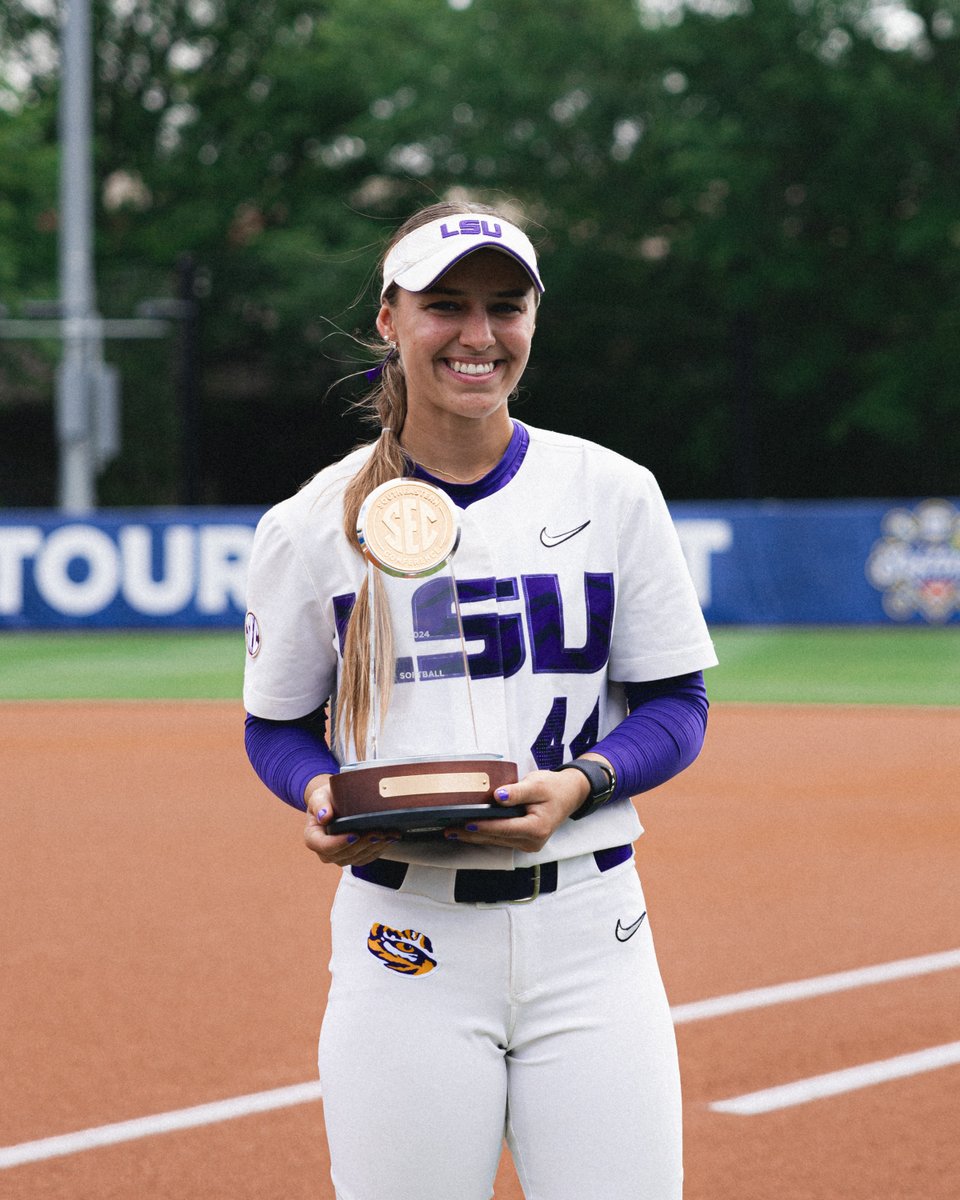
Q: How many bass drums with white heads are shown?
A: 0